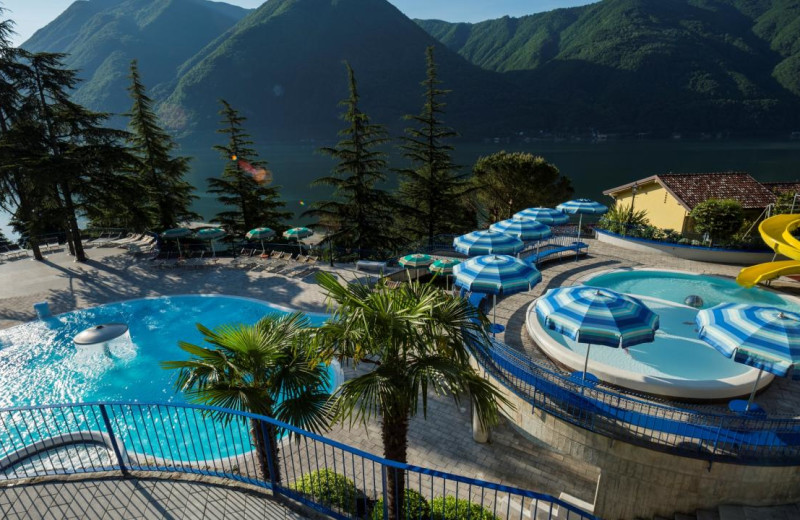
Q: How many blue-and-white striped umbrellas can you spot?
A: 7